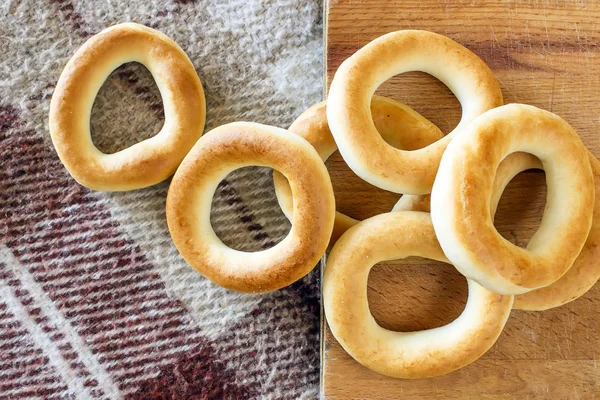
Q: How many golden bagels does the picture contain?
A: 7